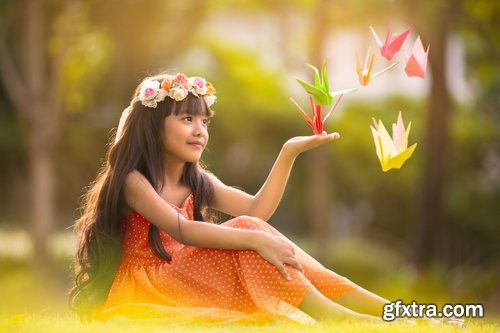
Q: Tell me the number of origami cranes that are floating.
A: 5